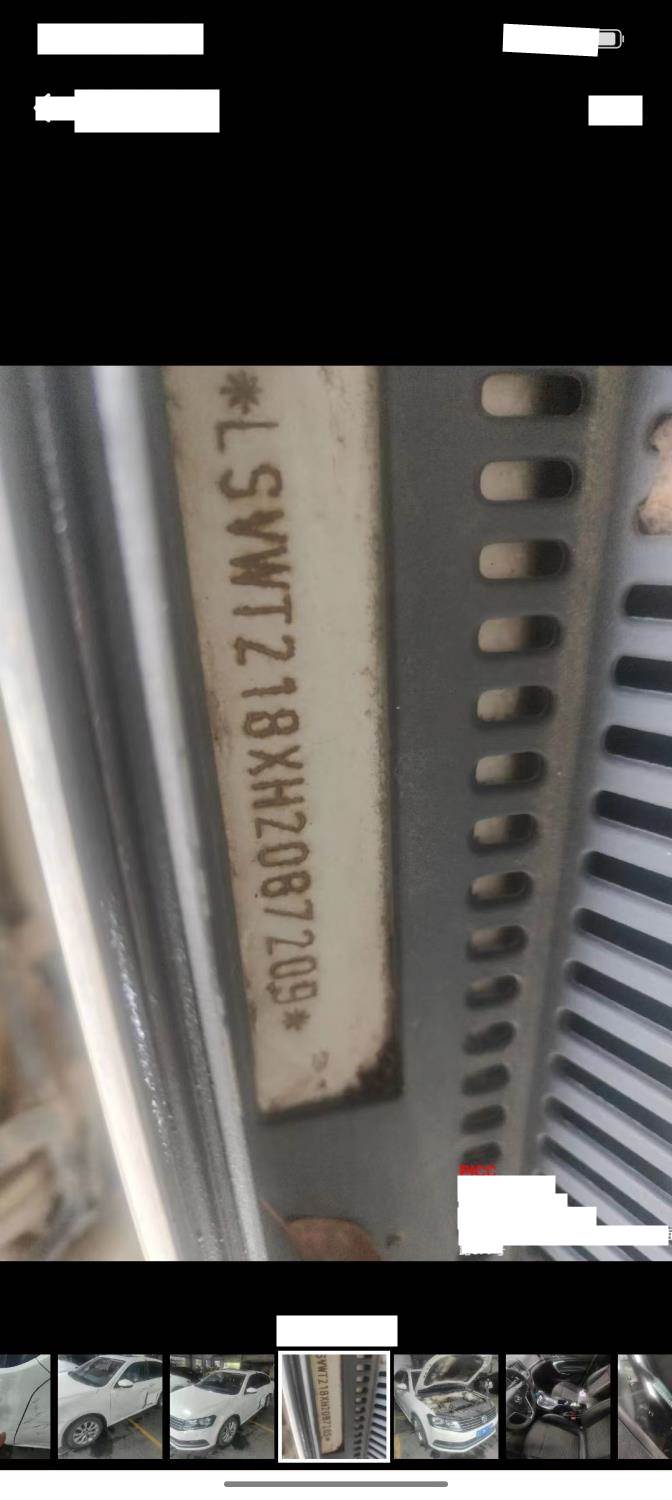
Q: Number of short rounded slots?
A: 14